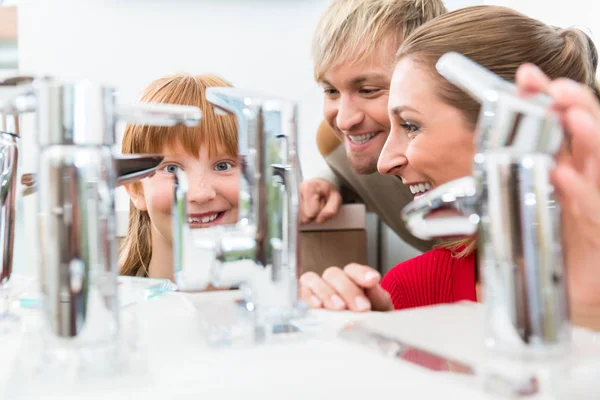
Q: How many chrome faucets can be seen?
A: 4